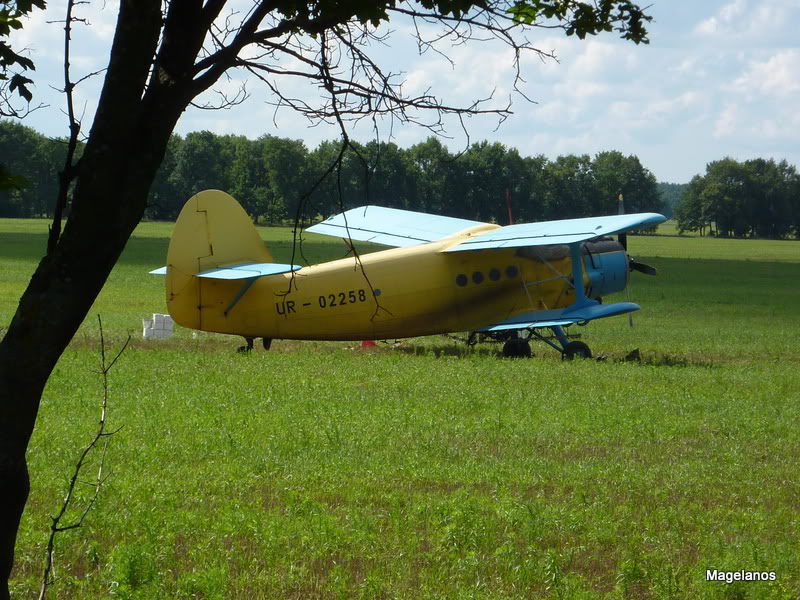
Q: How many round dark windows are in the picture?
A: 4